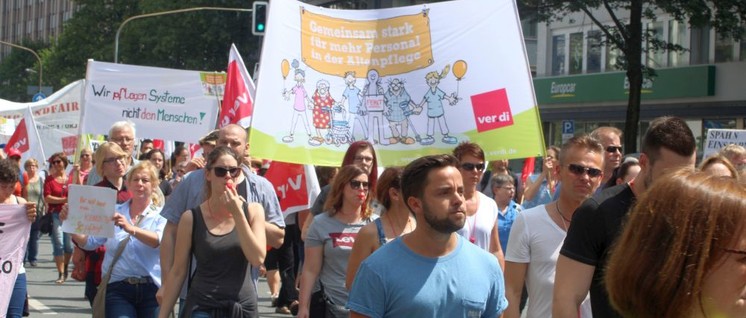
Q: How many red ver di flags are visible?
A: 3